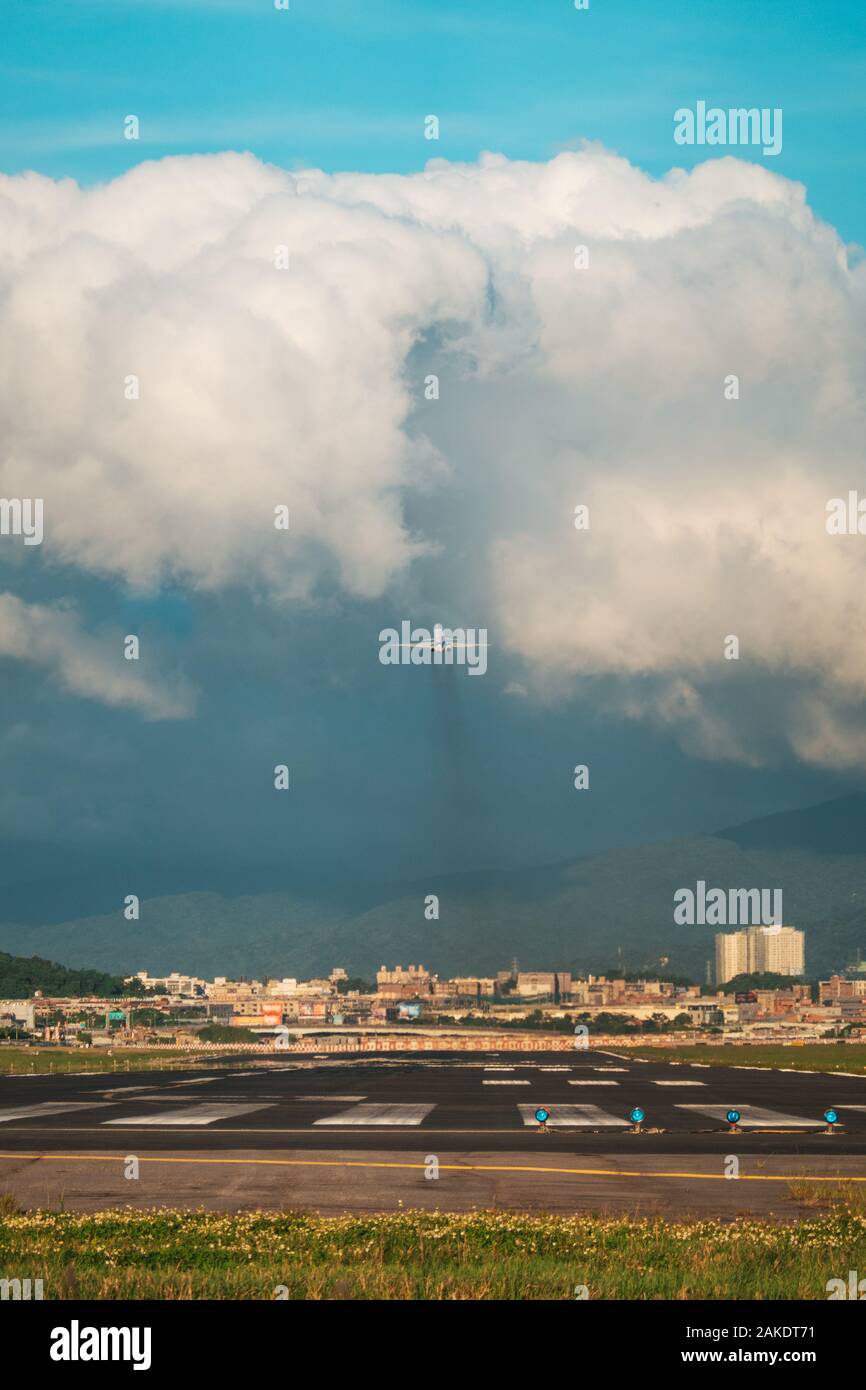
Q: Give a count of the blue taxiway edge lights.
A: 4